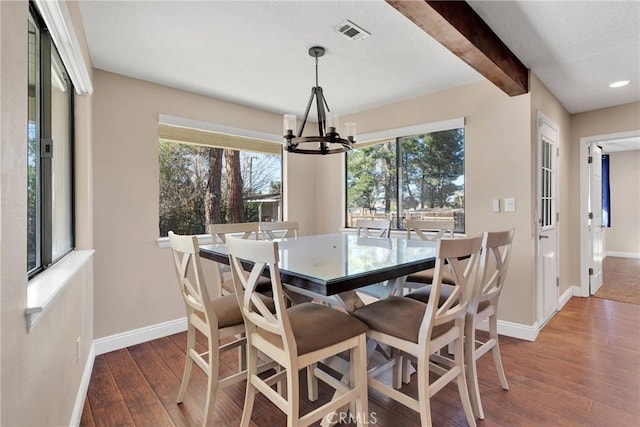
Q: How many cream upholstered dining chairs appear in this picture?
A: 8